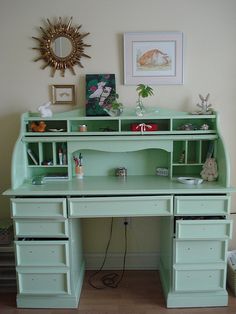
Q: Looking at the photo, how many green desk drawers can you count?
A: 9